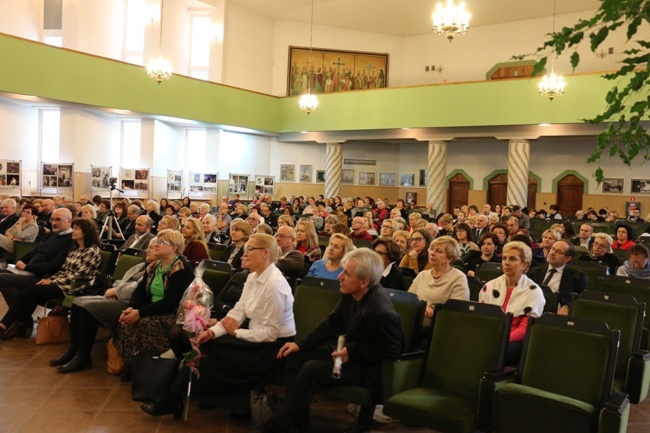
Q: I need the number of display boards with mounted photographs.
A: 8